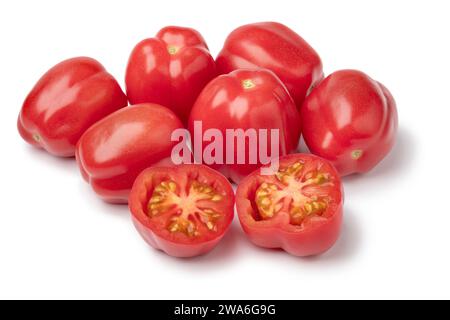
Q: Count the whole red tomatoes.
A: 6